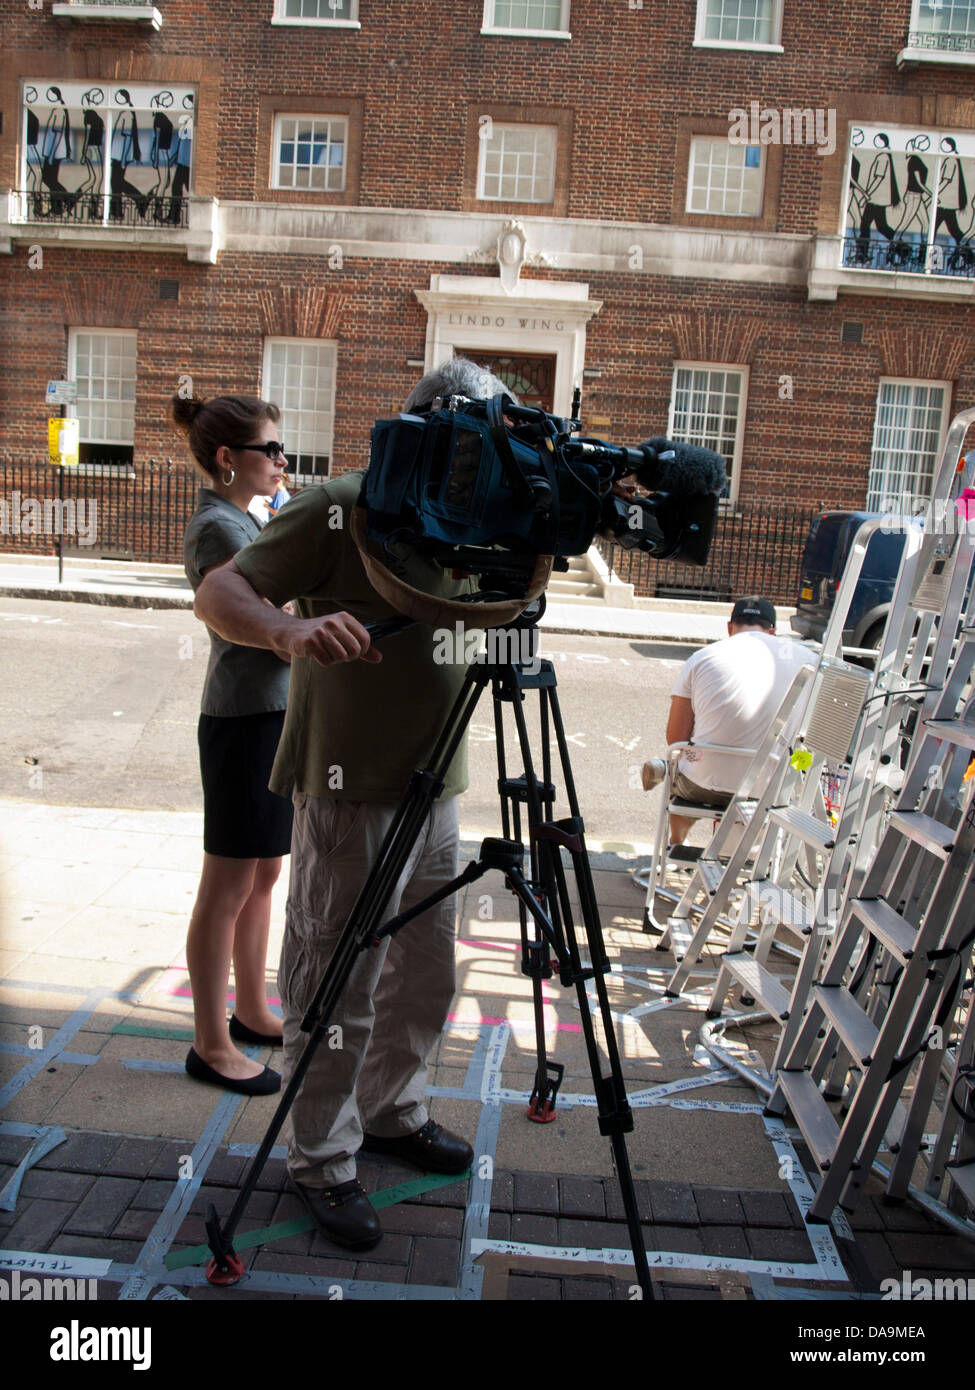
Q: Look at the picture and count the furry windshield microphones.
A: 1